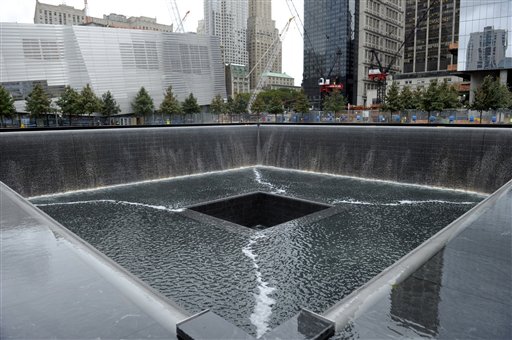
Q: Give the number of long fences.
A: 1